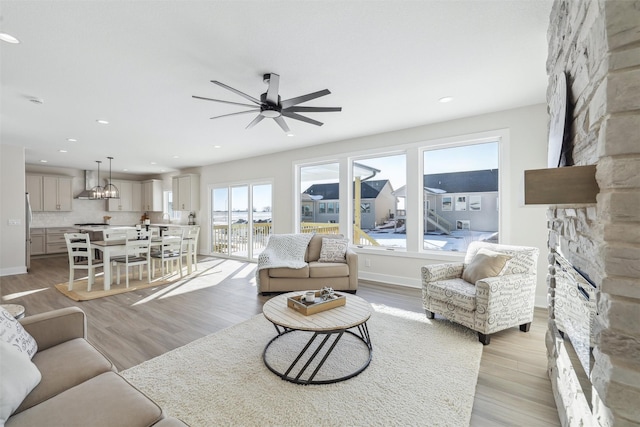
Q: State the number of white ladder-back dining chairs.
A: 6